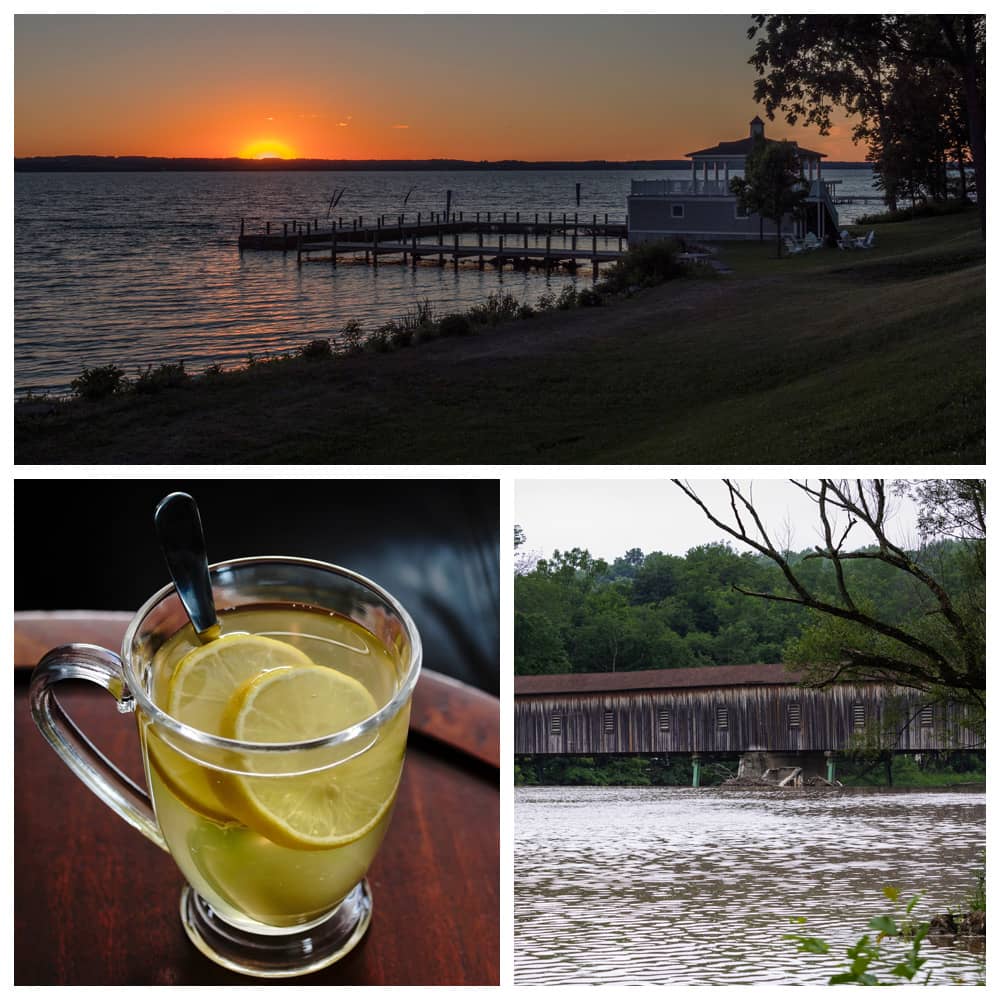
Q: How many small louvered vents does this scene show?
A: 7